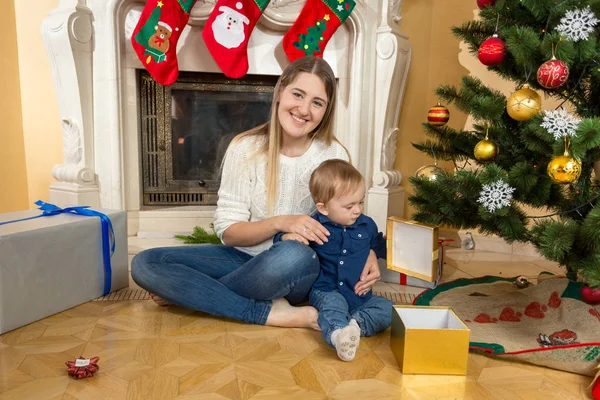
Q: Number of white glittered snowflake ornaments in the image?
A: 3